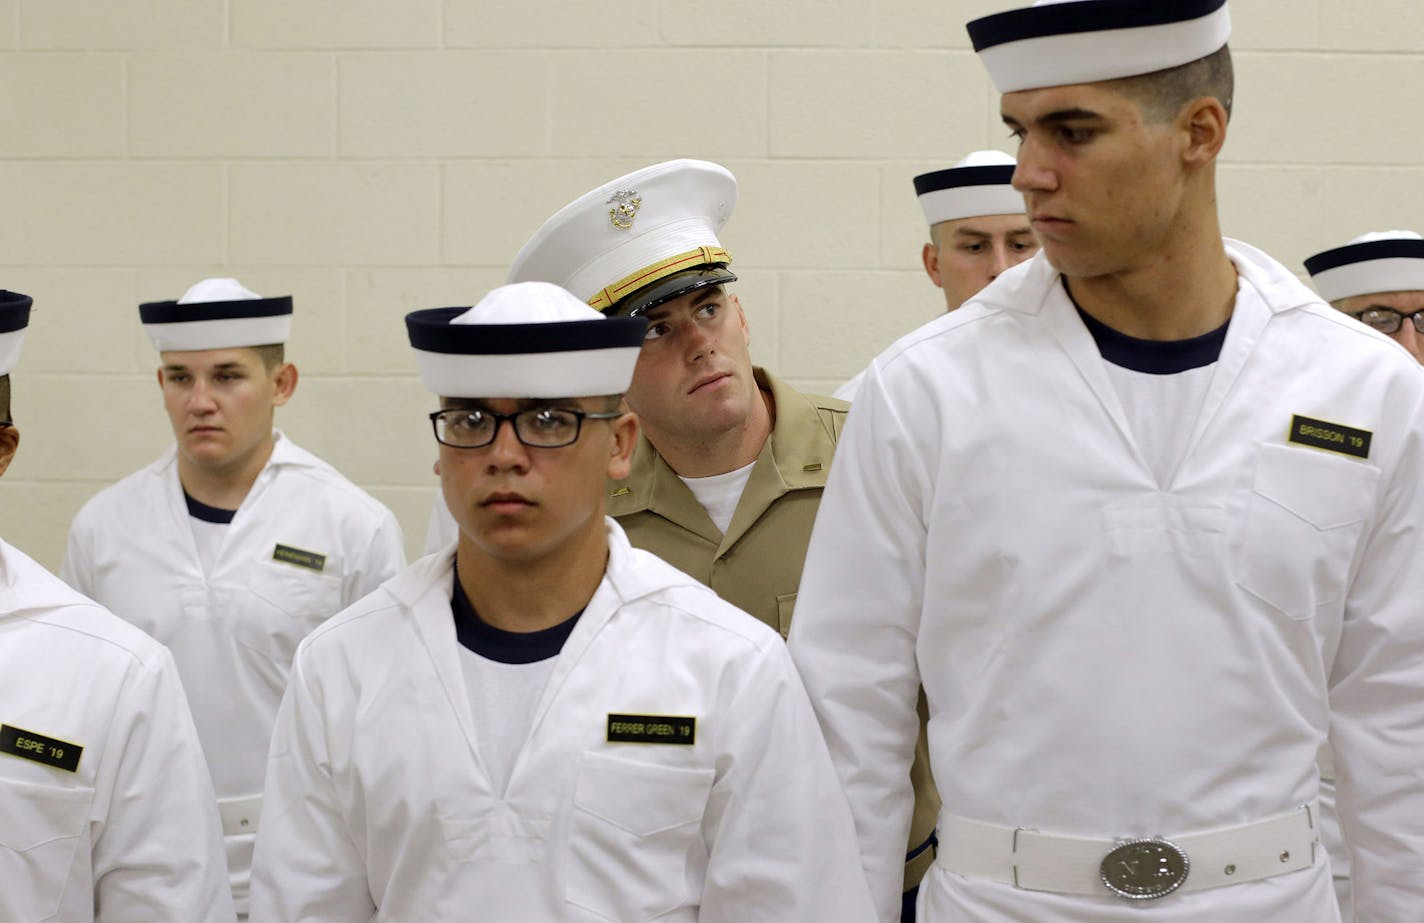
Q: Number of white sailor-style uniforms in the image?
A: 6